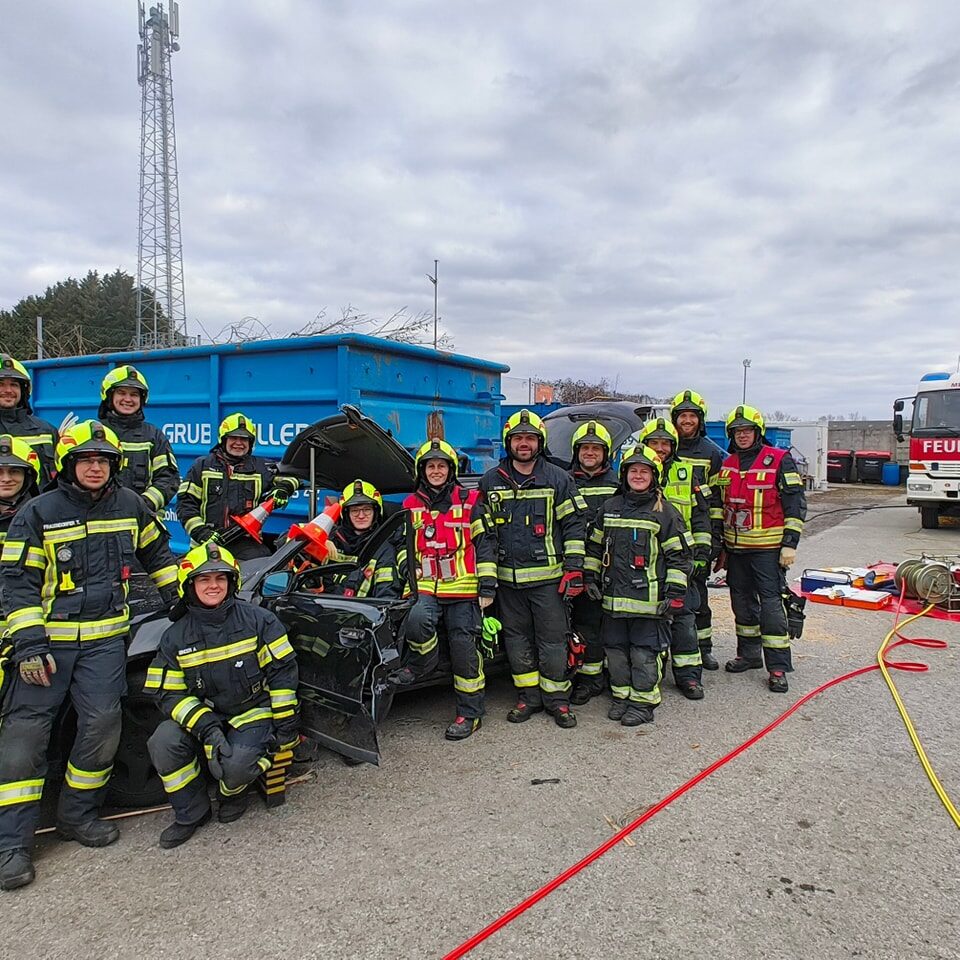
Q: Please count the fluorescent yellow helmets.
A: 14